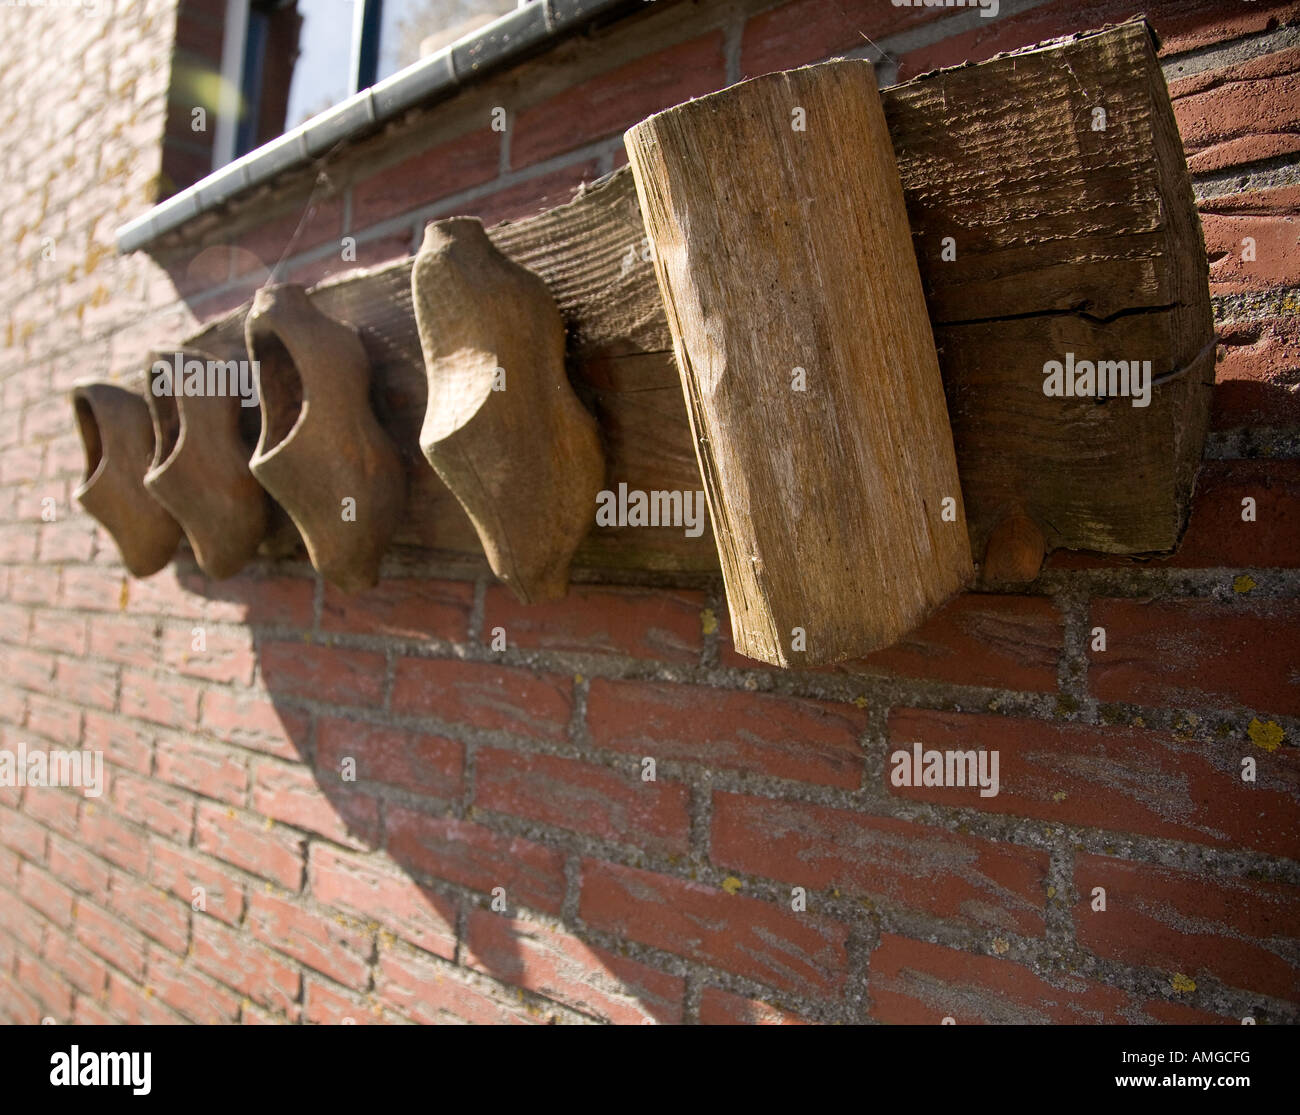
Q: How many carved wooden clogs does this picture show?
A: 4